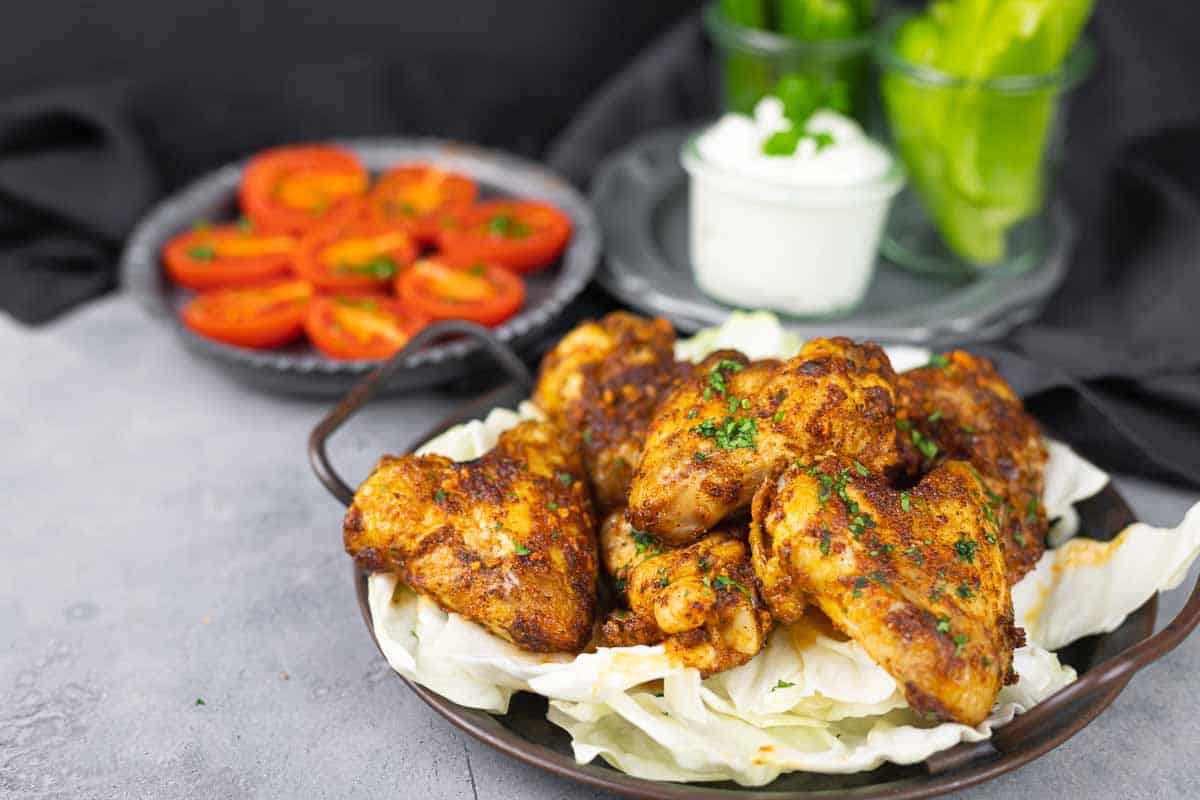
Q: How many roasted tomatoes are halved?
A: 8